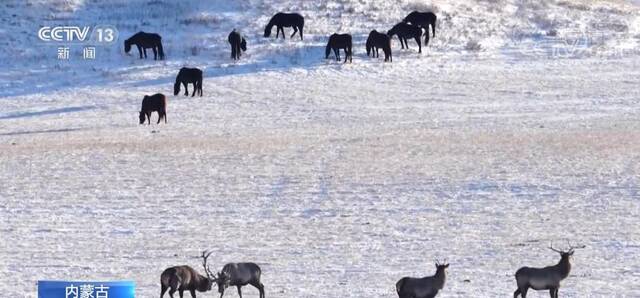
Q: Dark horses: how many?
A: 9